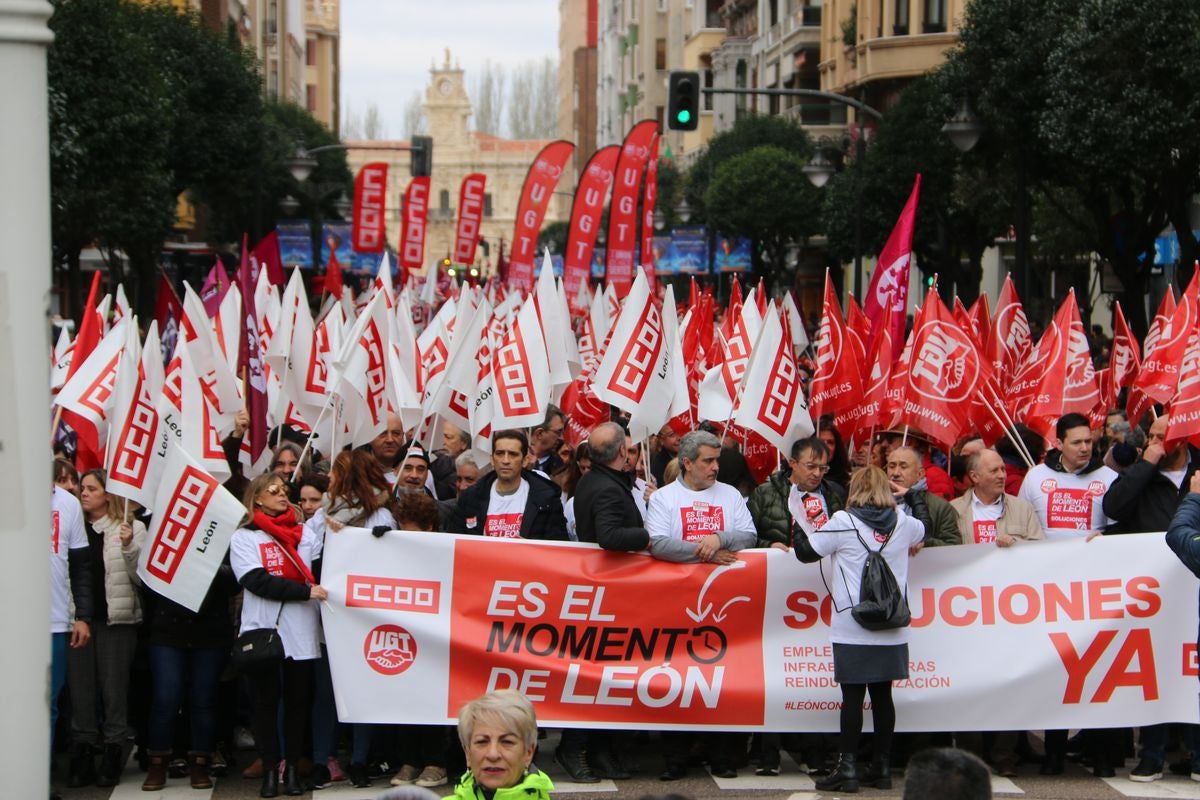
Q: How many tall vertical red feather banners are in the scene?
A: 7